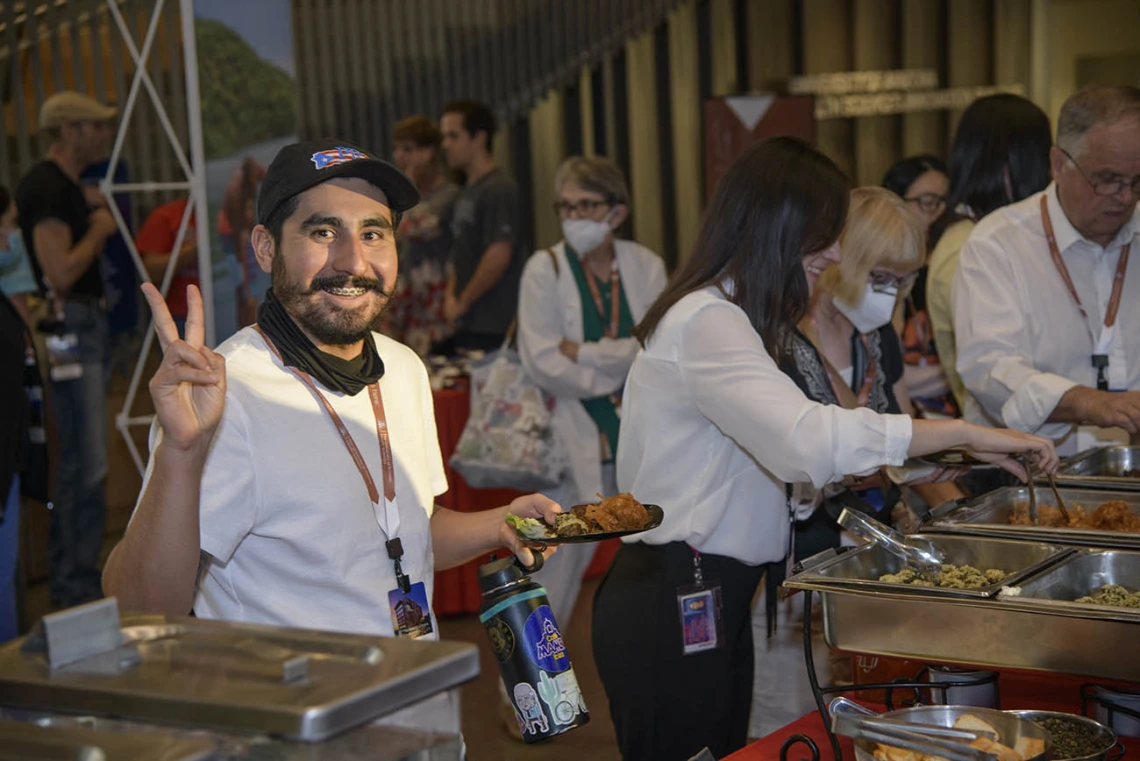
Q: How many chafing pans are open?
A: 4